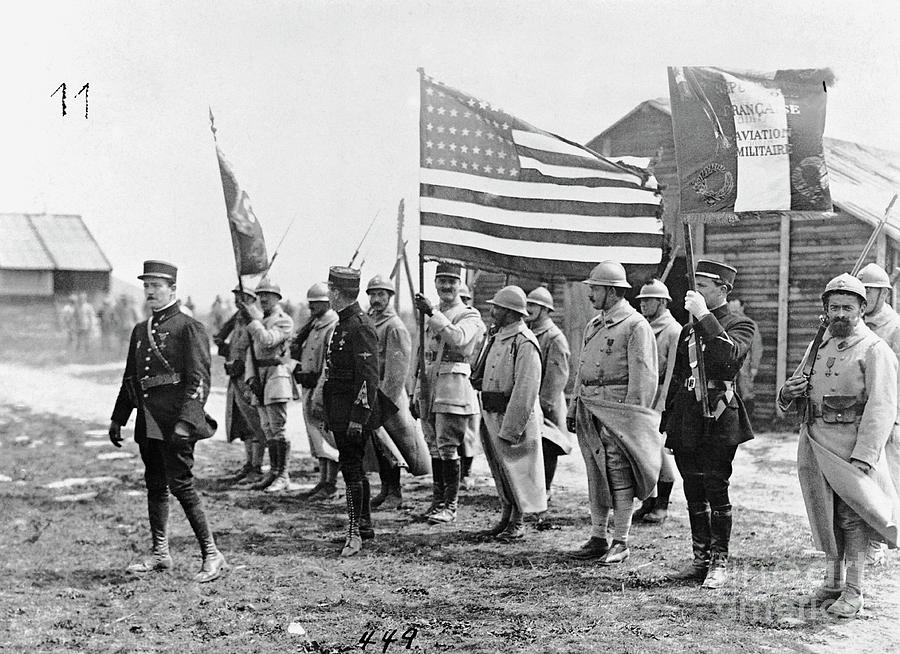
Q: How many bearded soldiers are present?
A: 1